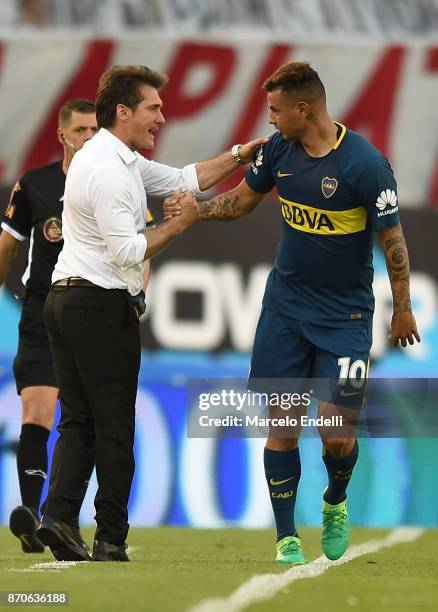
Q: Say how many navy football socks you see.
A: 2